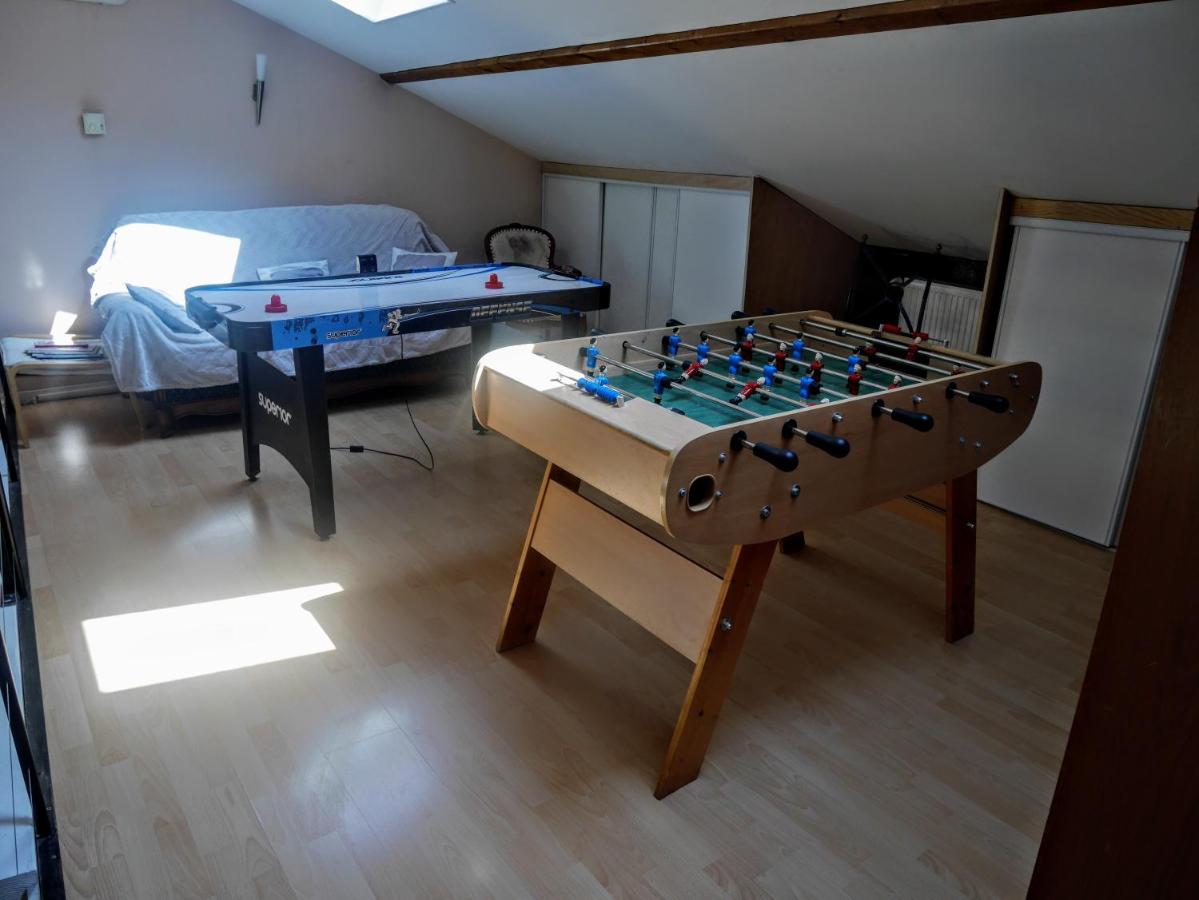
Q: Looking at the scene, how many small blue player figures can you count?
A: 11